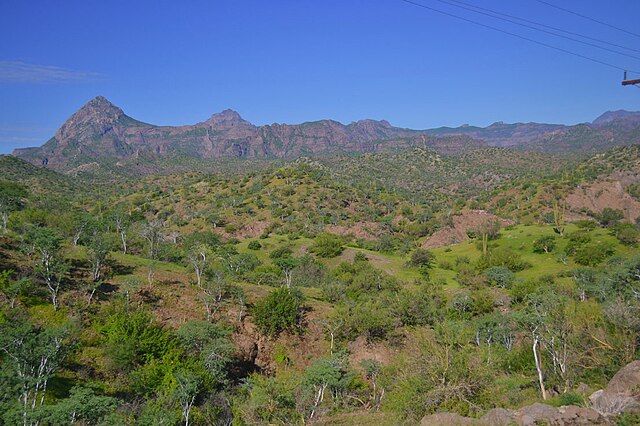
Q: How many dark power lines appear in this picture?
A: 4